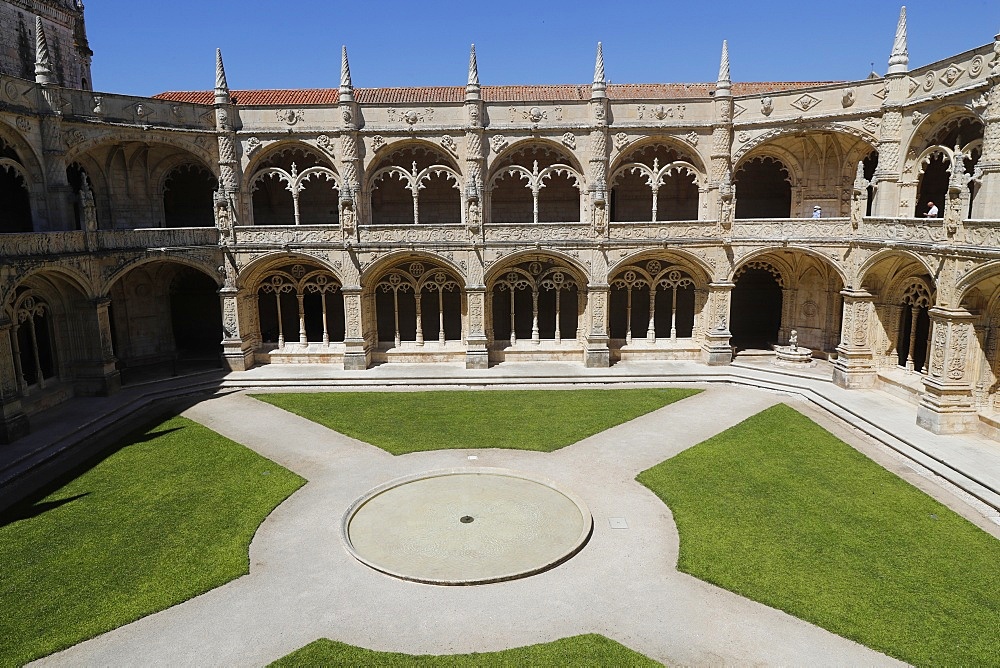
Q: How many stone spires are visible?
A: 7